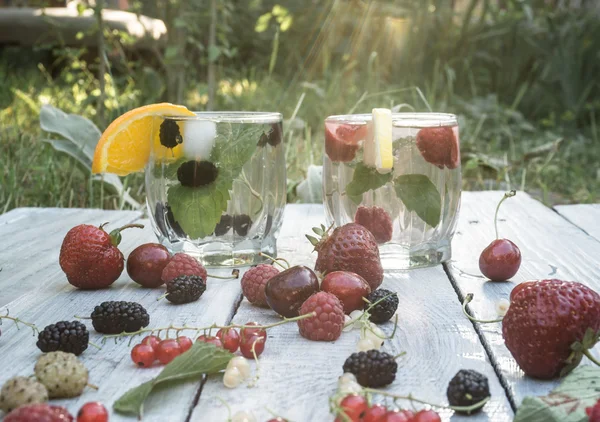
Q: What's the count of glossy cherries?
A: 4